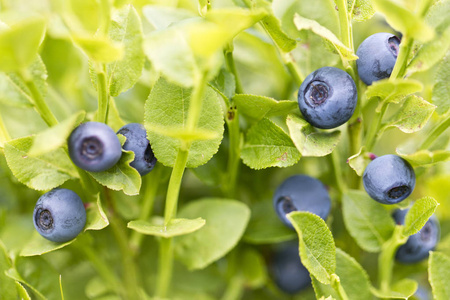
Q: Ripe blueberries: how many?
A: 9